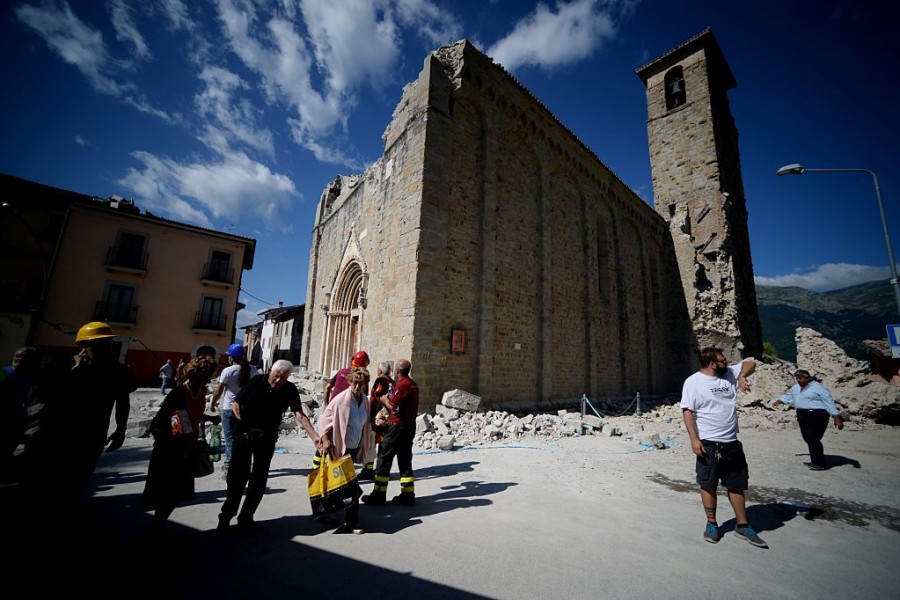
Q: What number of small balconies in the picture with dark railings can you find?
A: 4